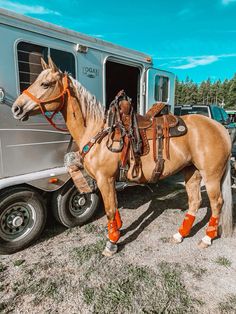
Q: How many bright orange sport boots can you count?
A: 4